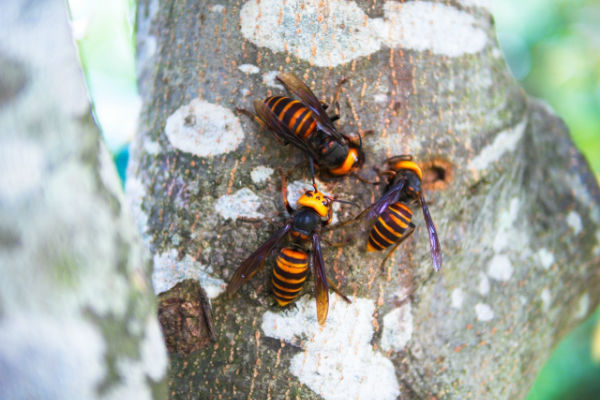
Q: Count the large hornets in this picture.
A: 3